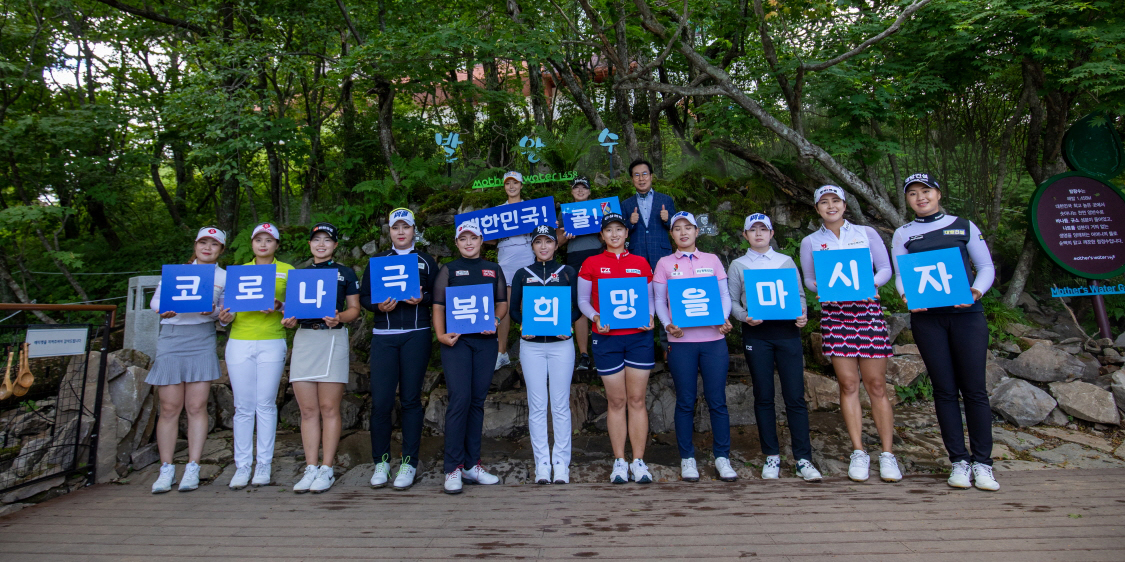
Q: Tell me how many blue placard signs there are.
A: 13